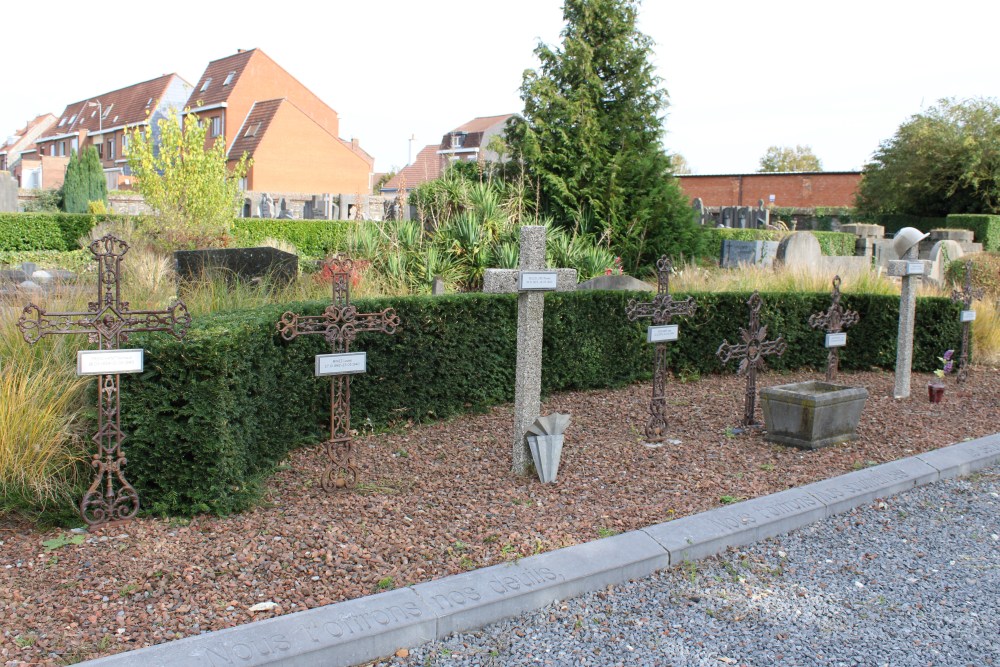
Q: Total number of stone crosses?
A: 2